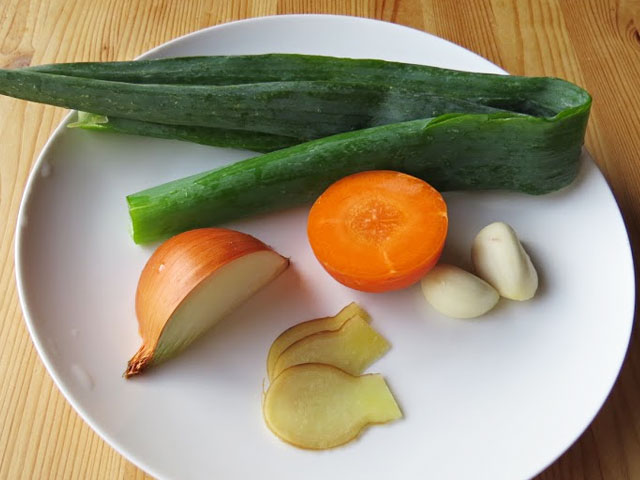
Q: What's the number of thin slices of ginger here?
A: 3